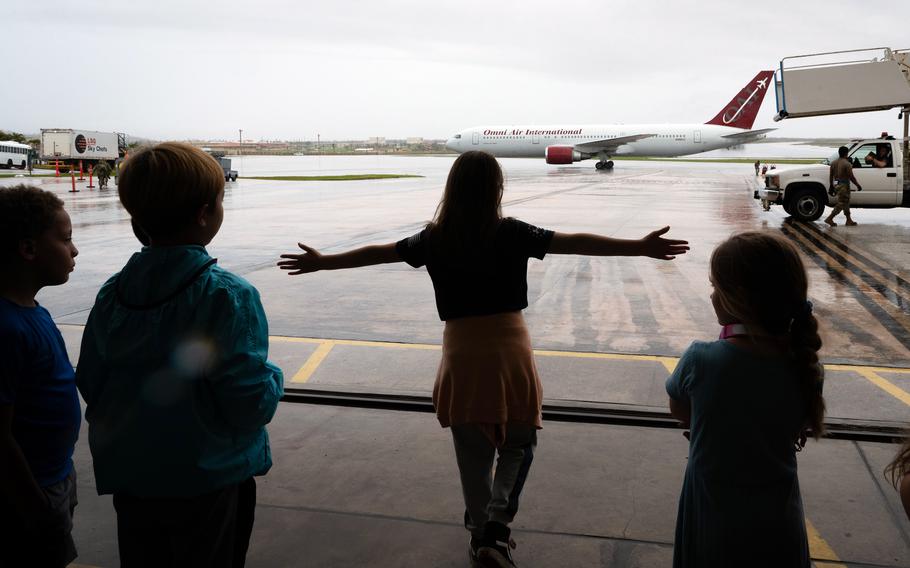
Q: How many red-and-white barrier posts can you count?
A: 4